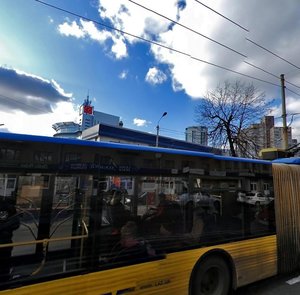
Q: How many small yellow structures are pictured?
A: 1